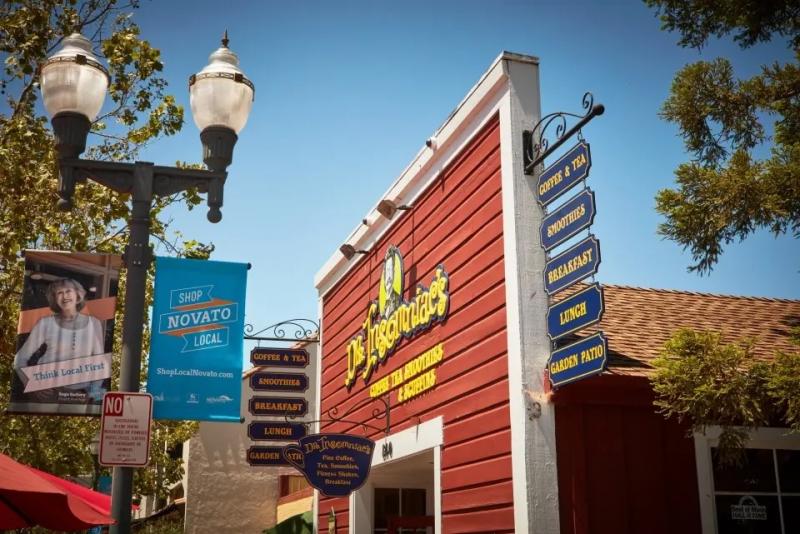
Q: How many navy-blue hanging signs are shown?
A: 11